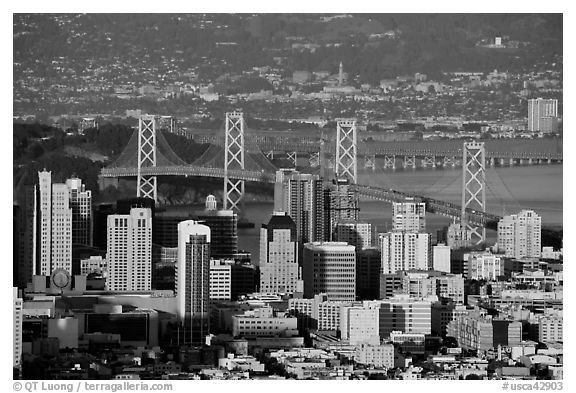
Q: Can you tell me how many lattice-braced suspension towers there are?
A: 4